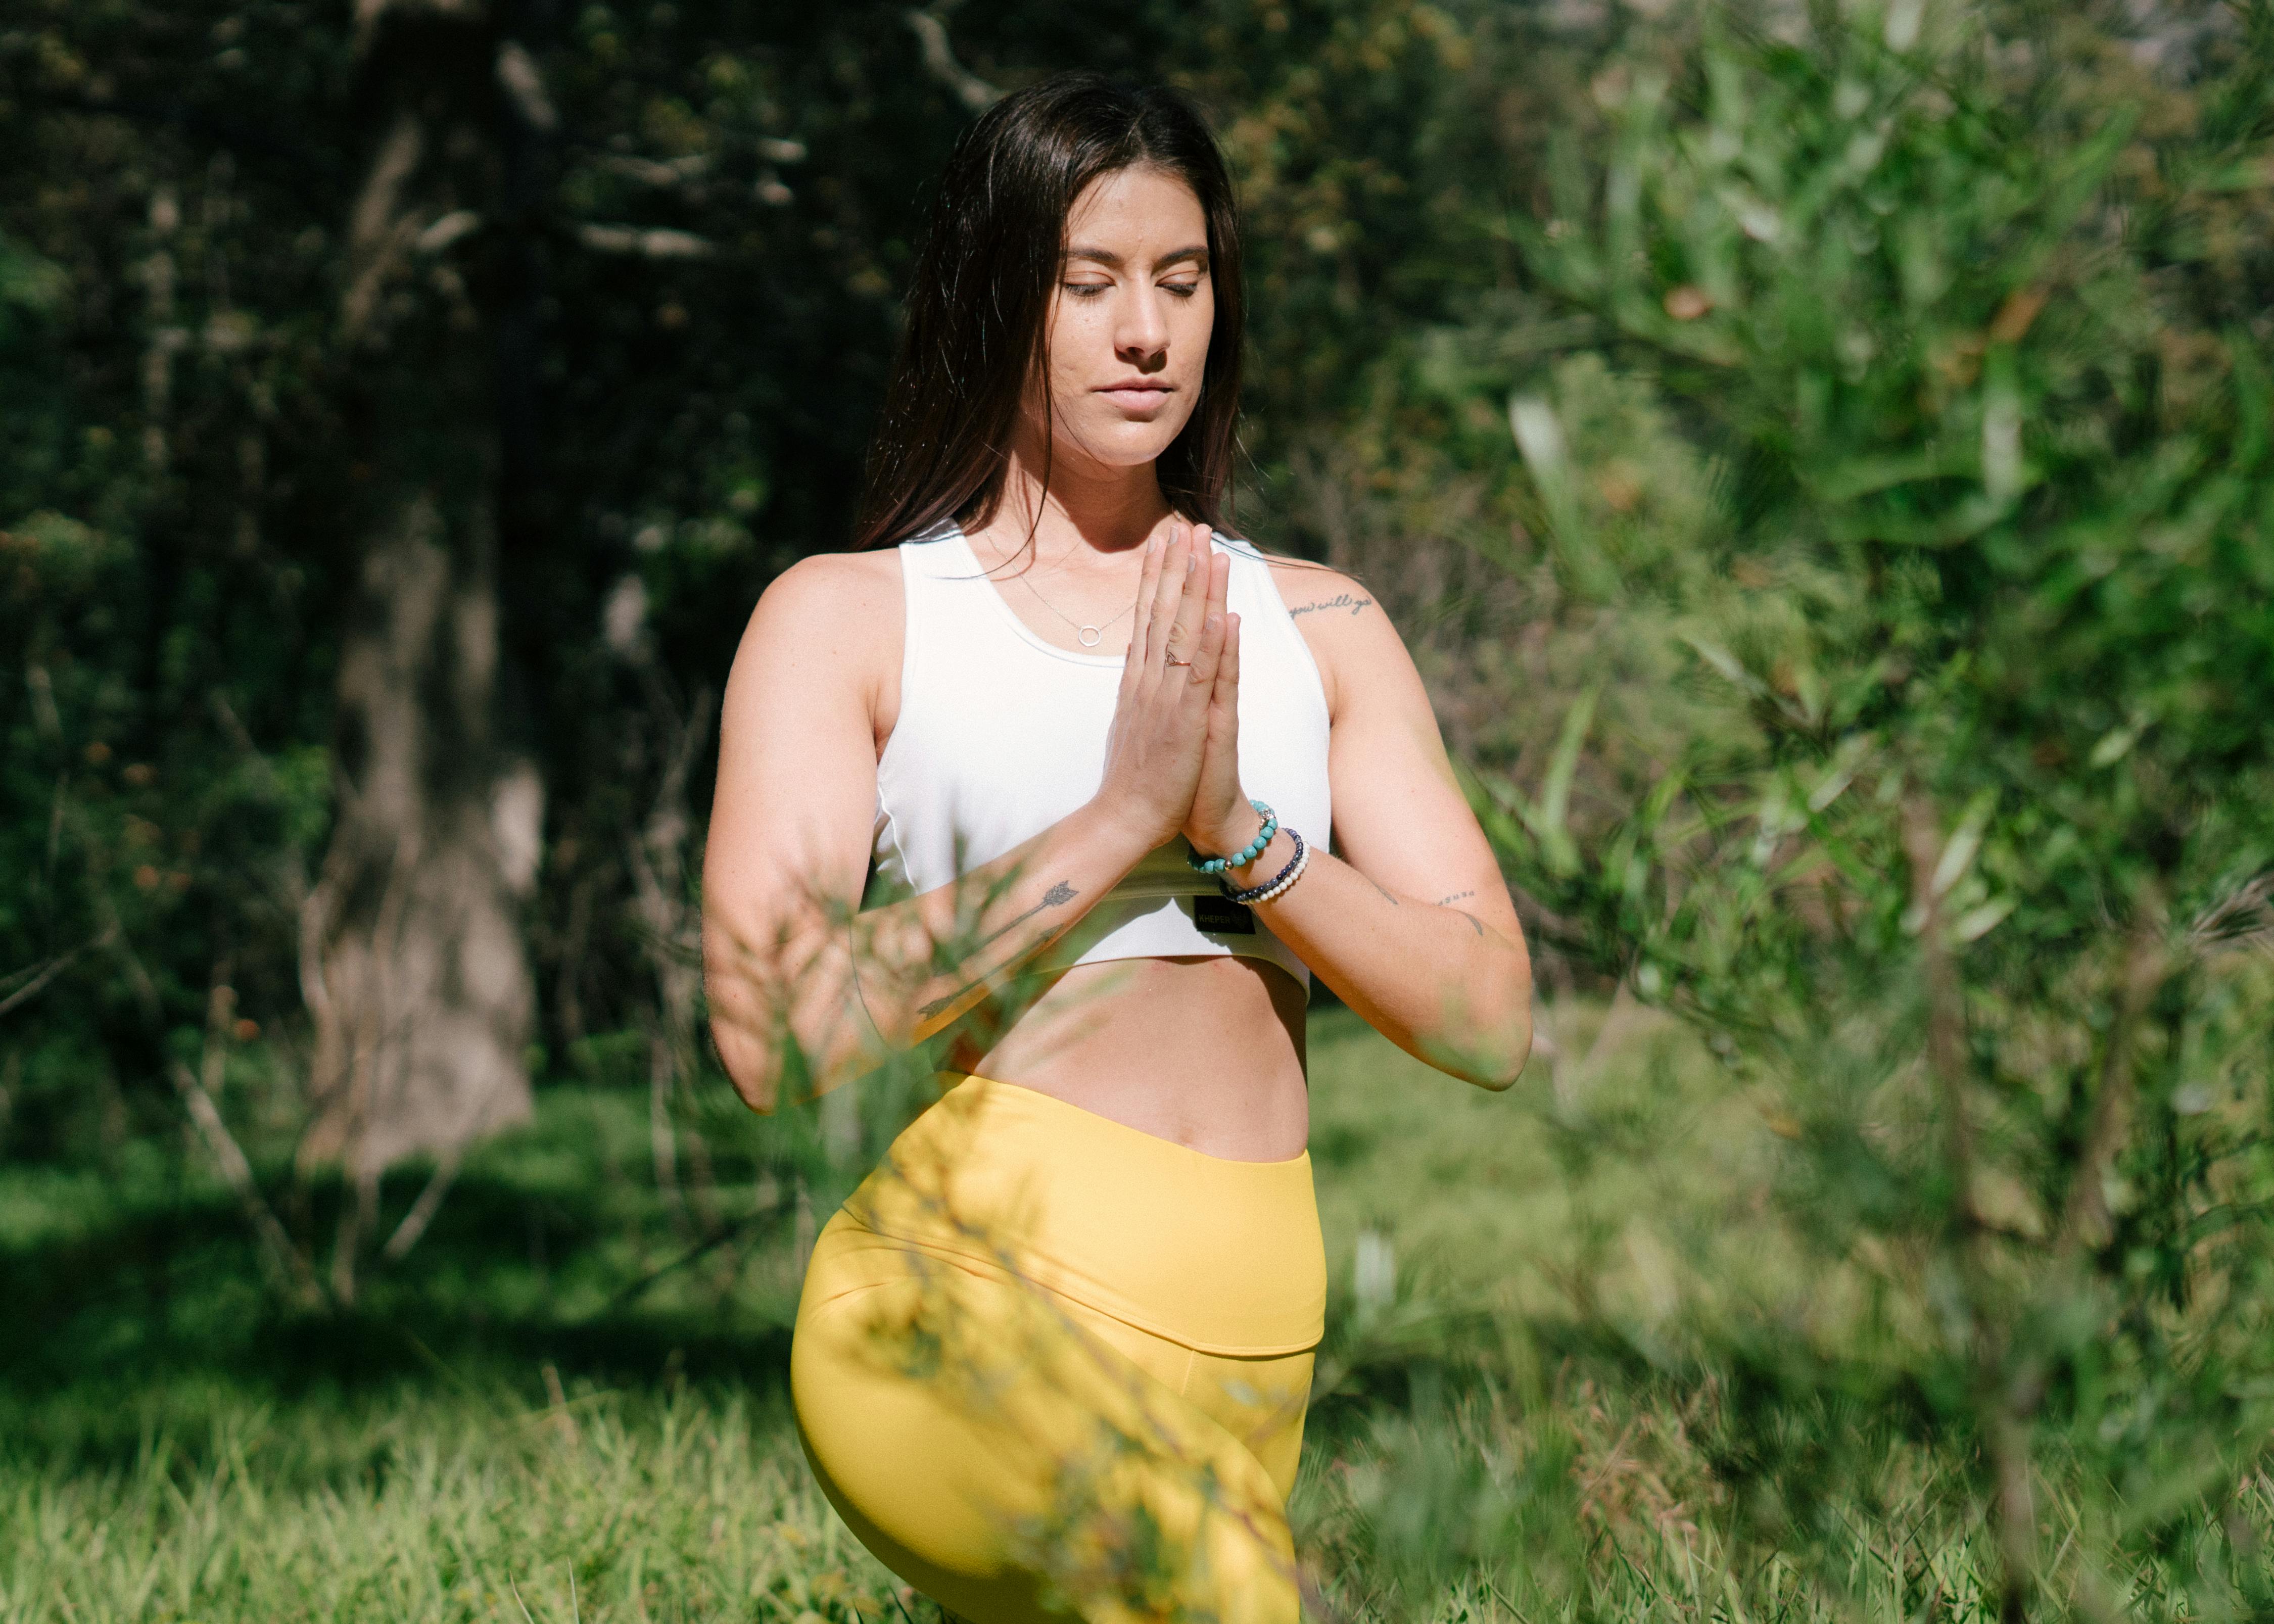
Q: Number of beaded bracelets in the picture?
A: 3